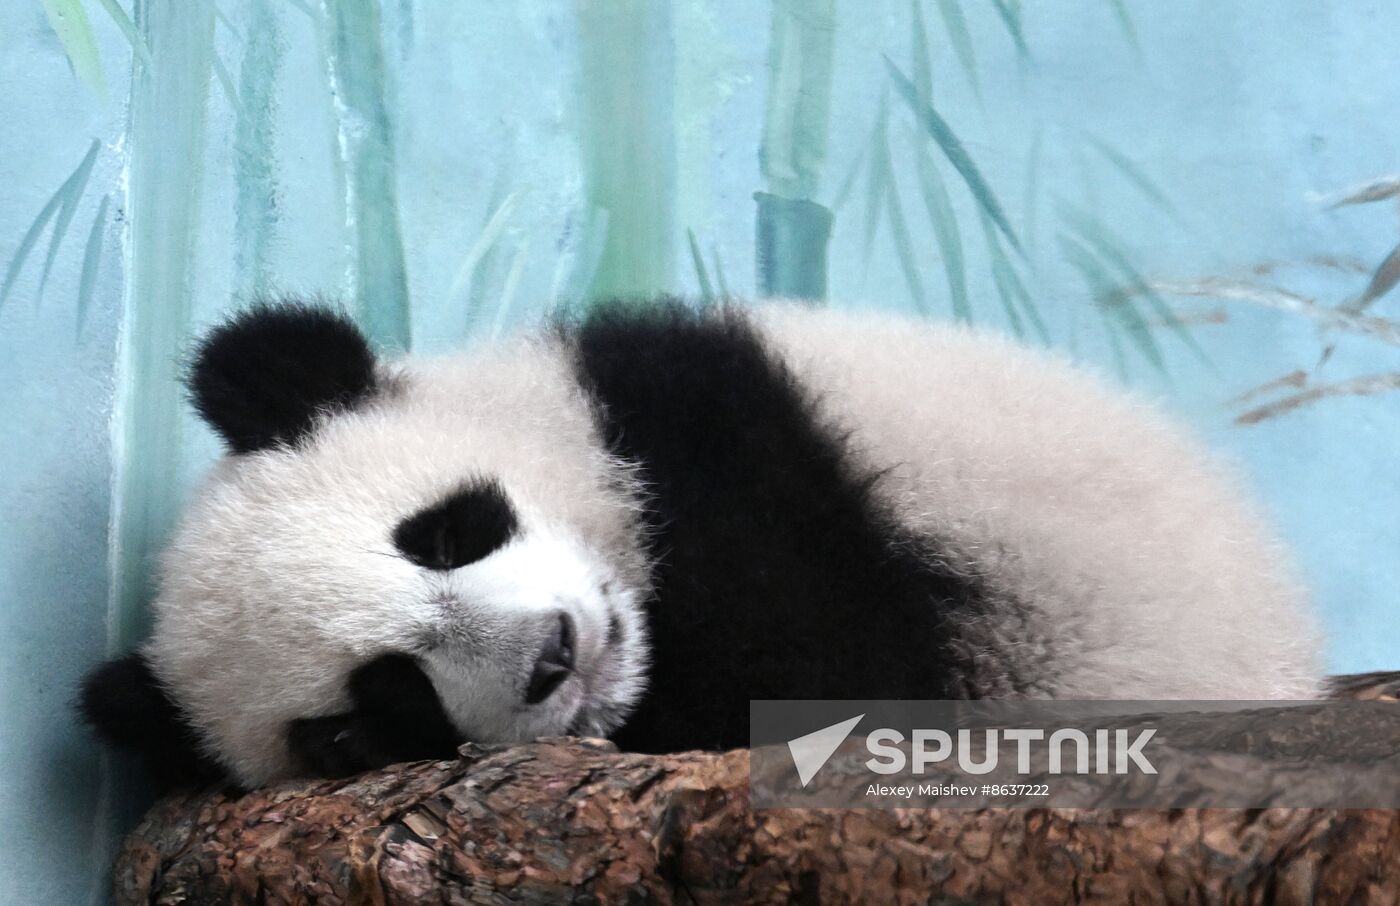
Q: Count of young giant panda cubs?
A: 1